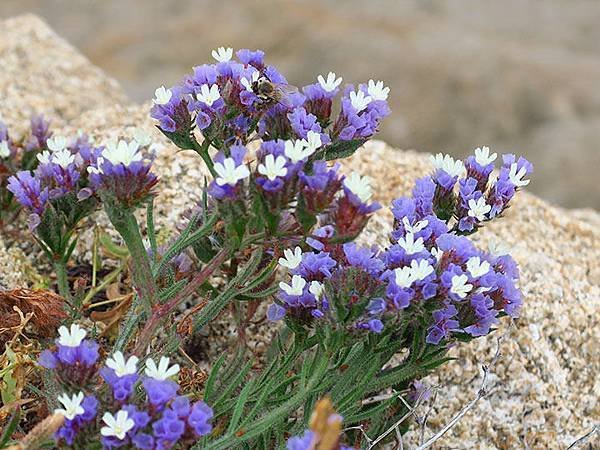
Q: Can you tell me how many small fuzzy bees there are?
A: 1